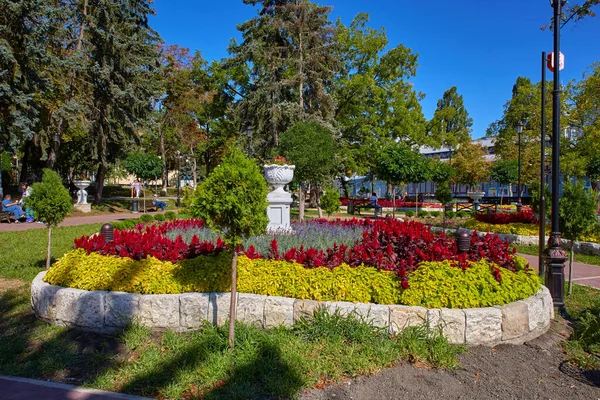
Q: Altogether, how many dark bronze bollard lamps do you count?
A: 2